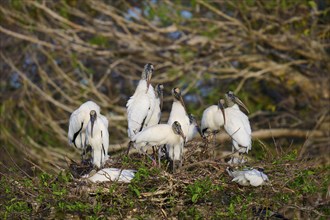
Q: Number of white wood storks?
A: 11